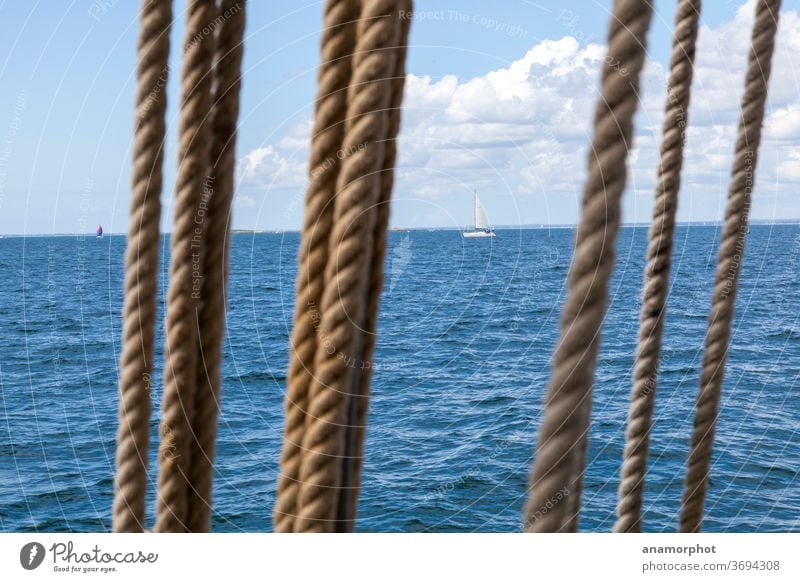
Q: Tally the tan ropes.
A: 9